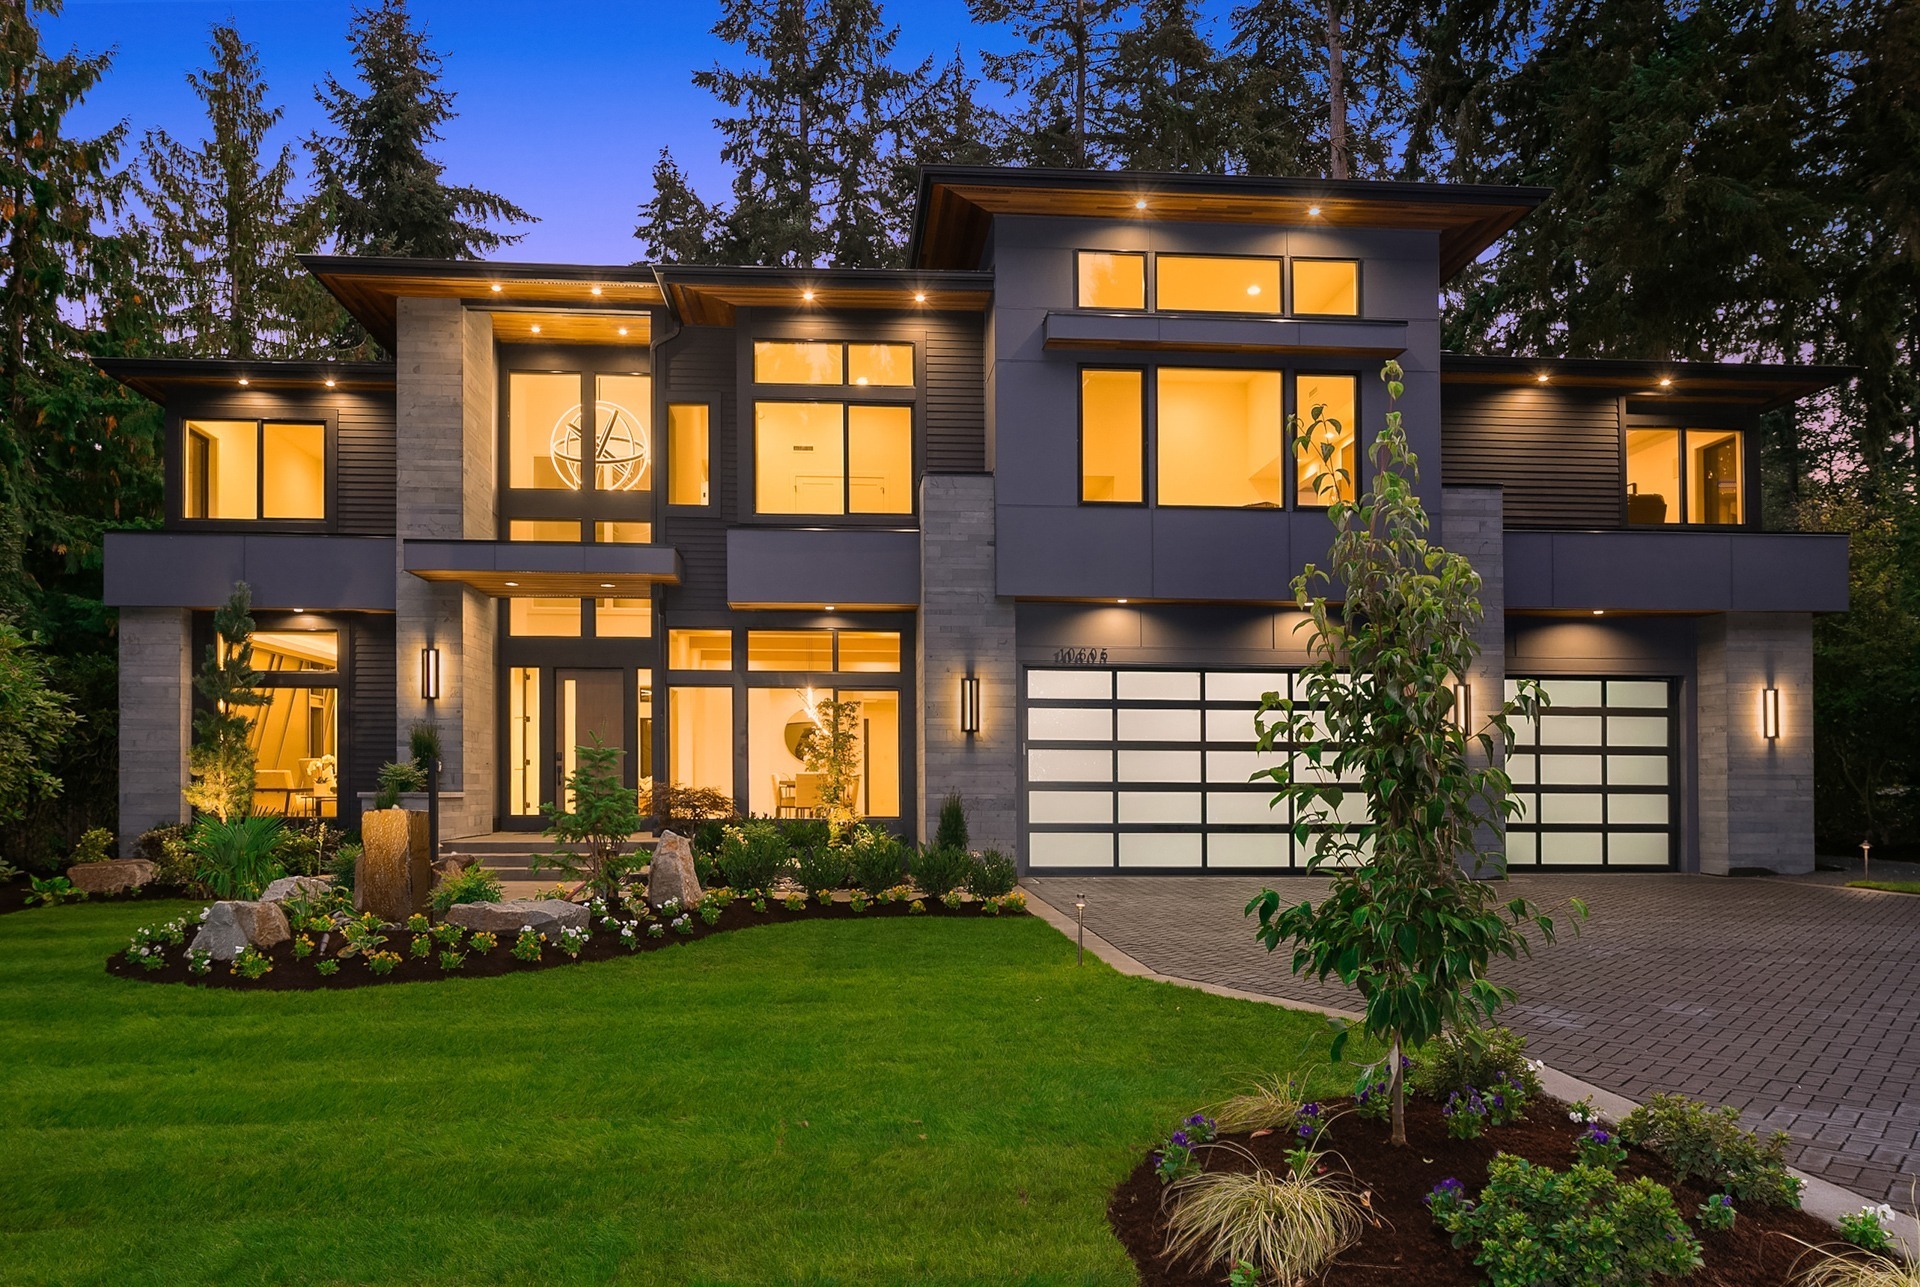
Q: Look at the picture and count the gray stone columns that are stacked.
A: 5